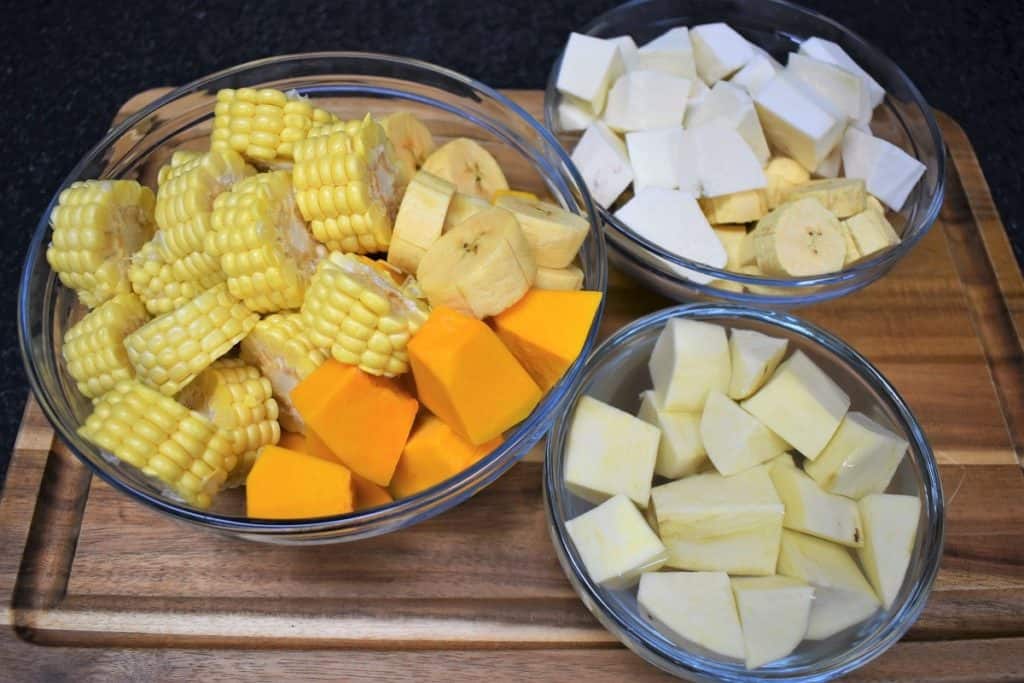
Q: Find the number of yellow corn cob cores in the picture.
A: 12